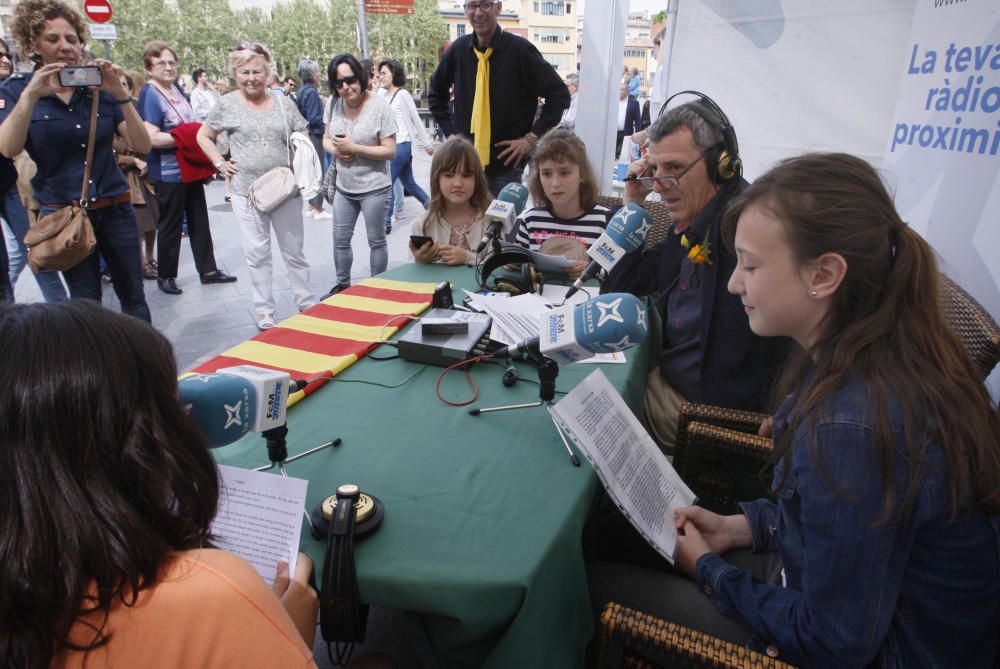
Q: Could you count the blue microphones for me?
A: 4